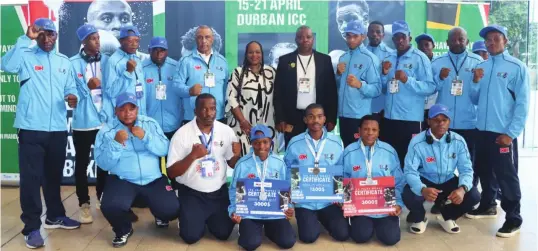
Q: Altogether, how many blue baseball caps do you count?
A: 12